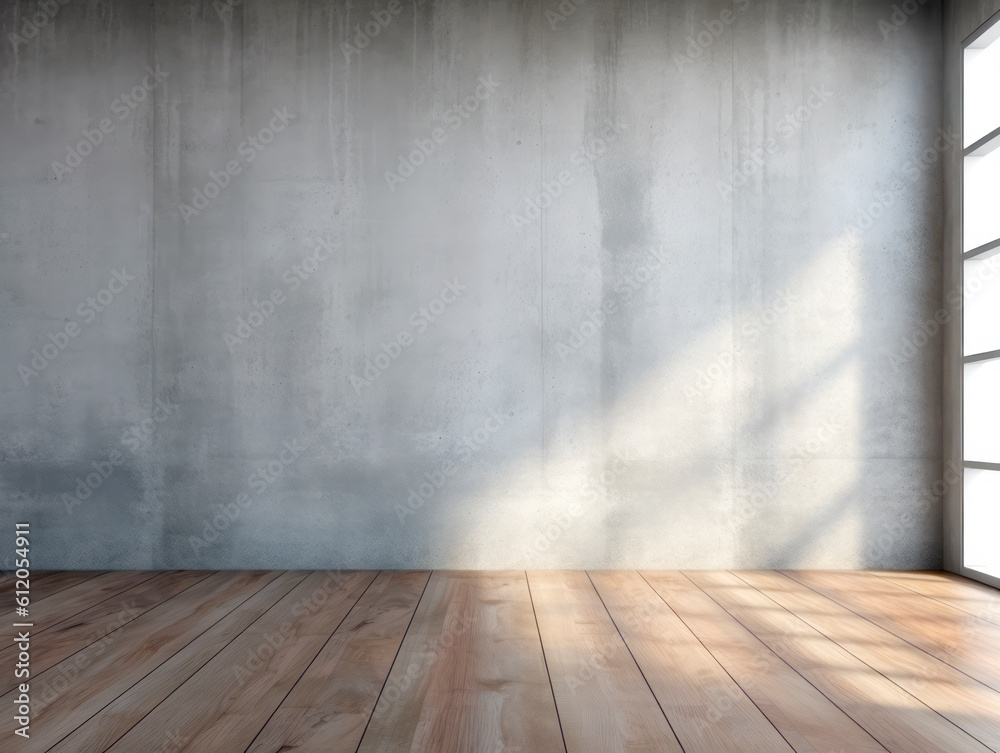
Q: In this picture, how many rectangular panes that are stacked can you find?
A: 5